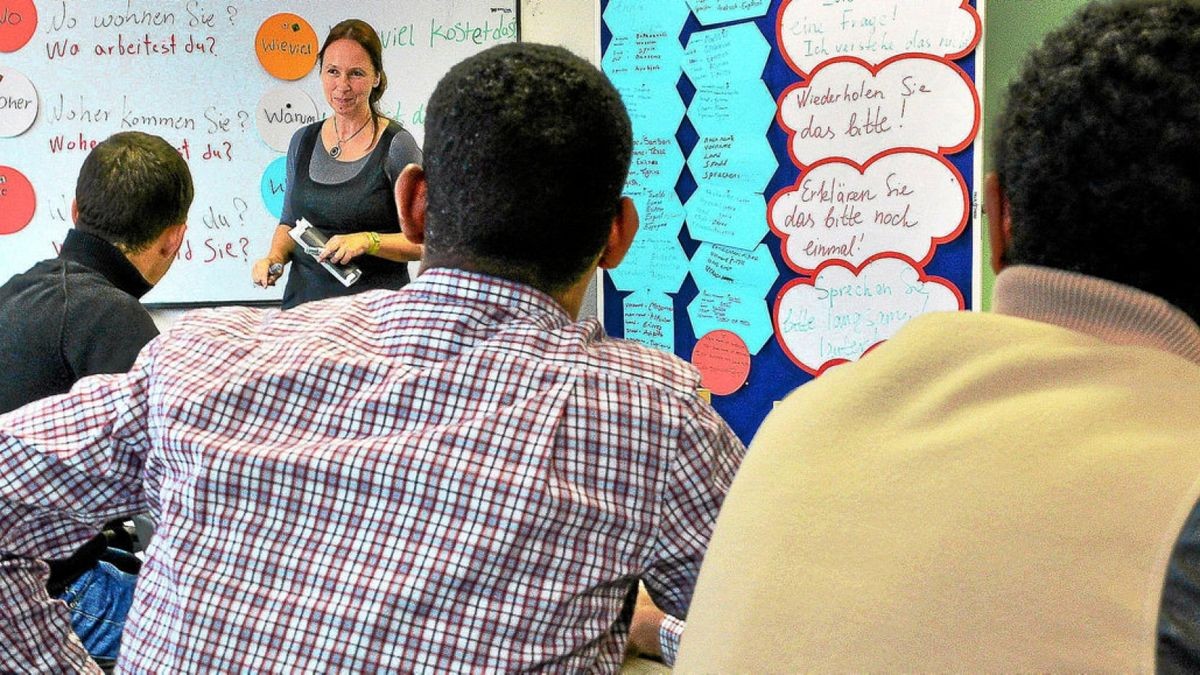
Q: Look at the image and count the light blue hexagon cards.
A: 14